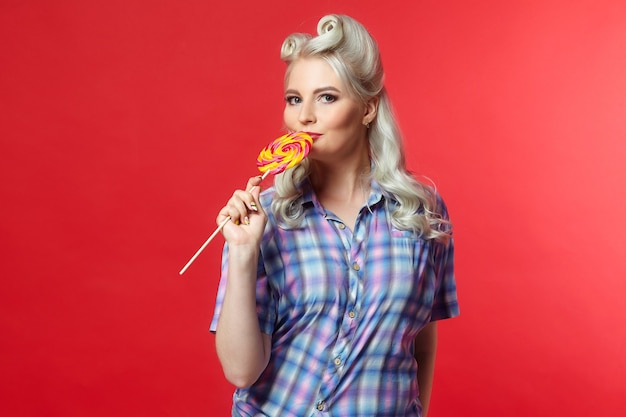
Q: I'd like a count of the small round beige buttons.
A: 5